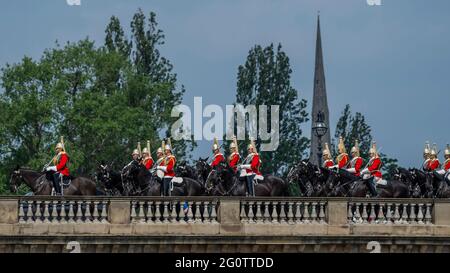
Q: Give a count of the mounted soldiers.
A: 15